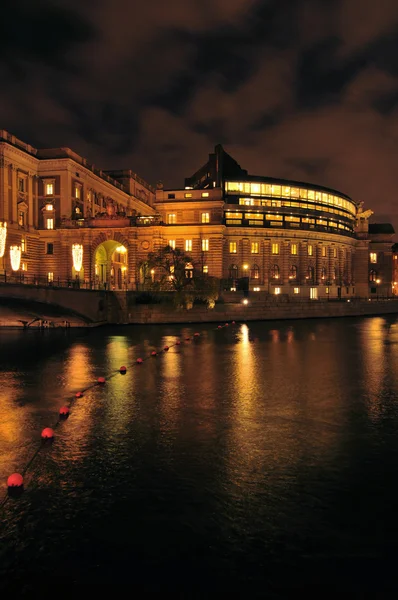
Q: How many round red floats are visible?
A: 15